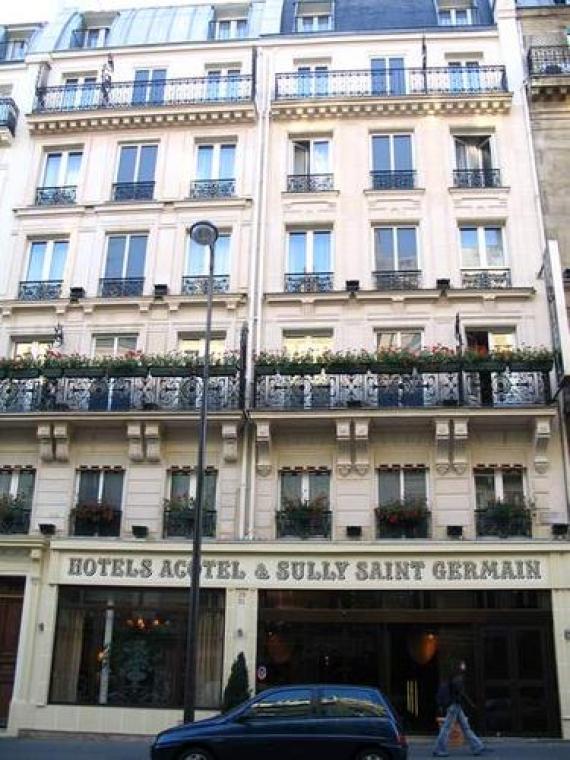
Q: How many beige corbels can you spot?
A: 11